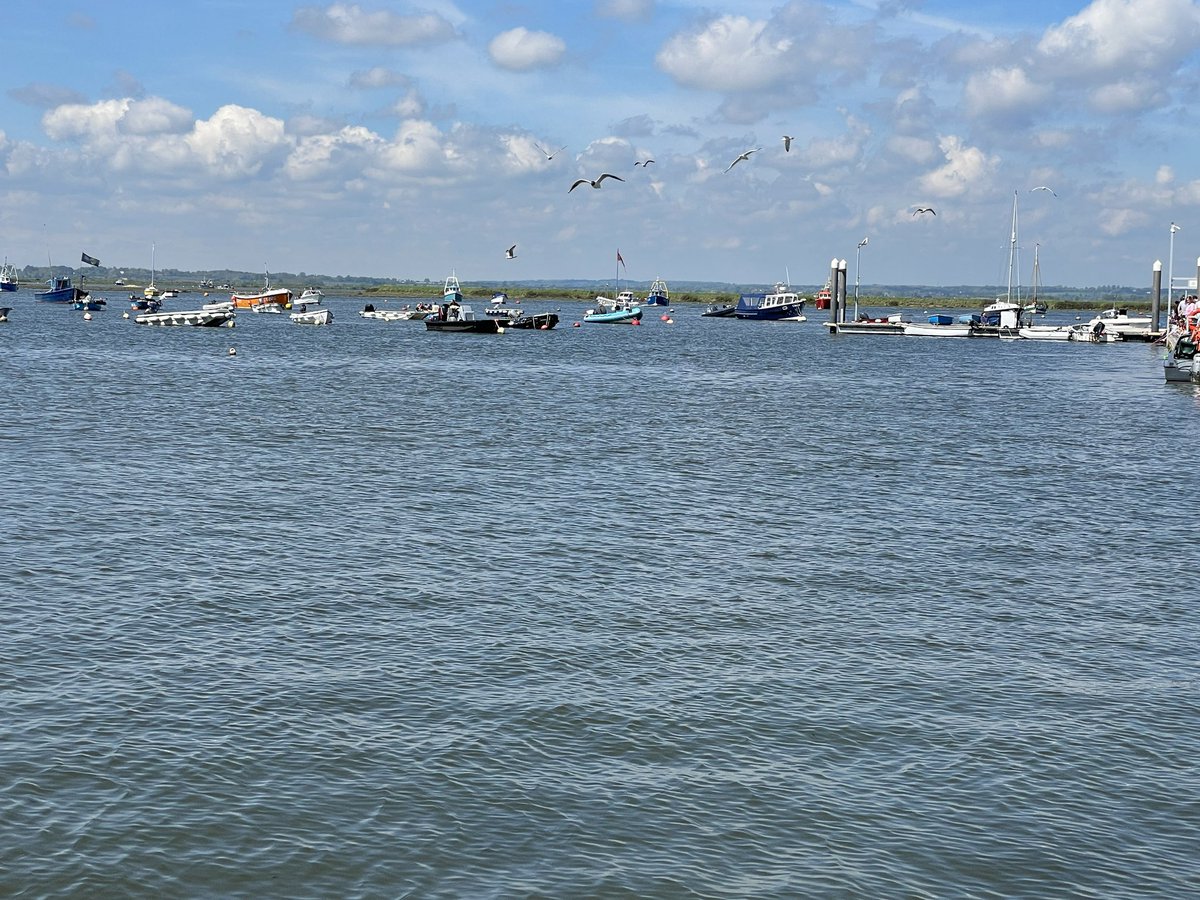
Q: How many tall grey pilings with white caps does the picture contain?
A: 4